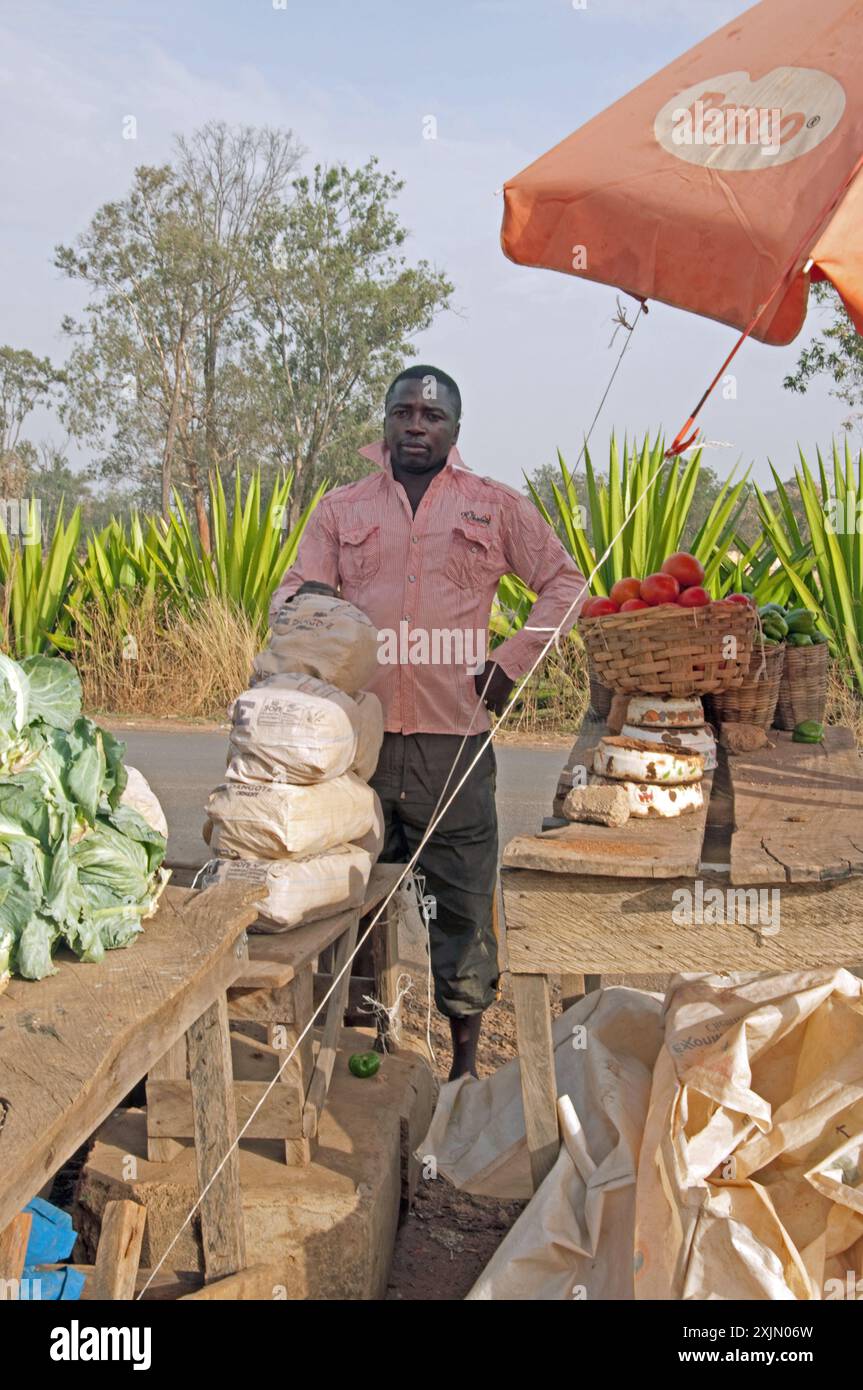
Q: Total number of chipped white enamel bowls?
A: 4